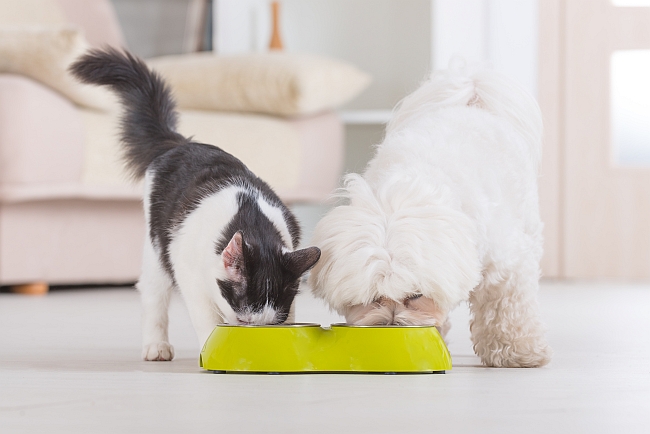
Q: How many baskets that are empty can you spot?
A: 0